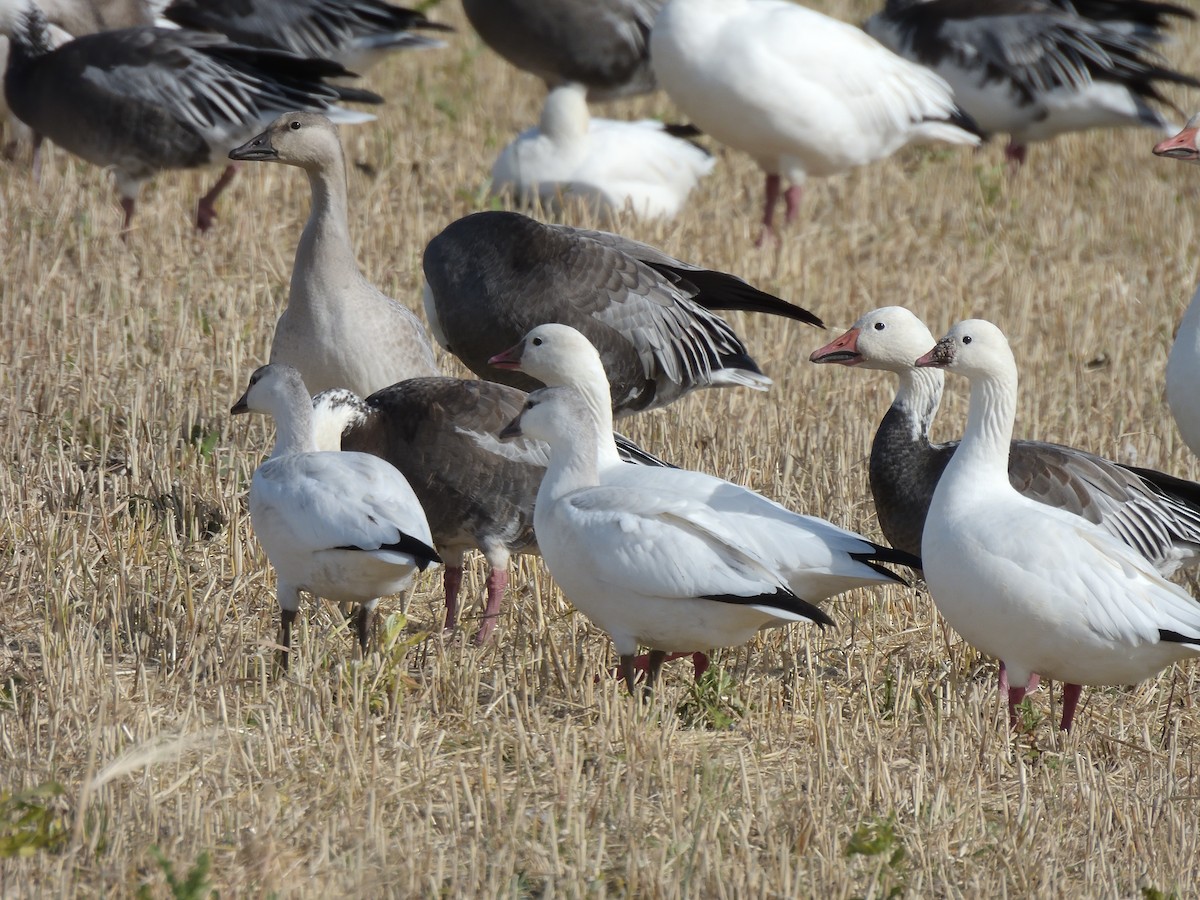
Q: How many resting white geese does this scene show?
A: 1